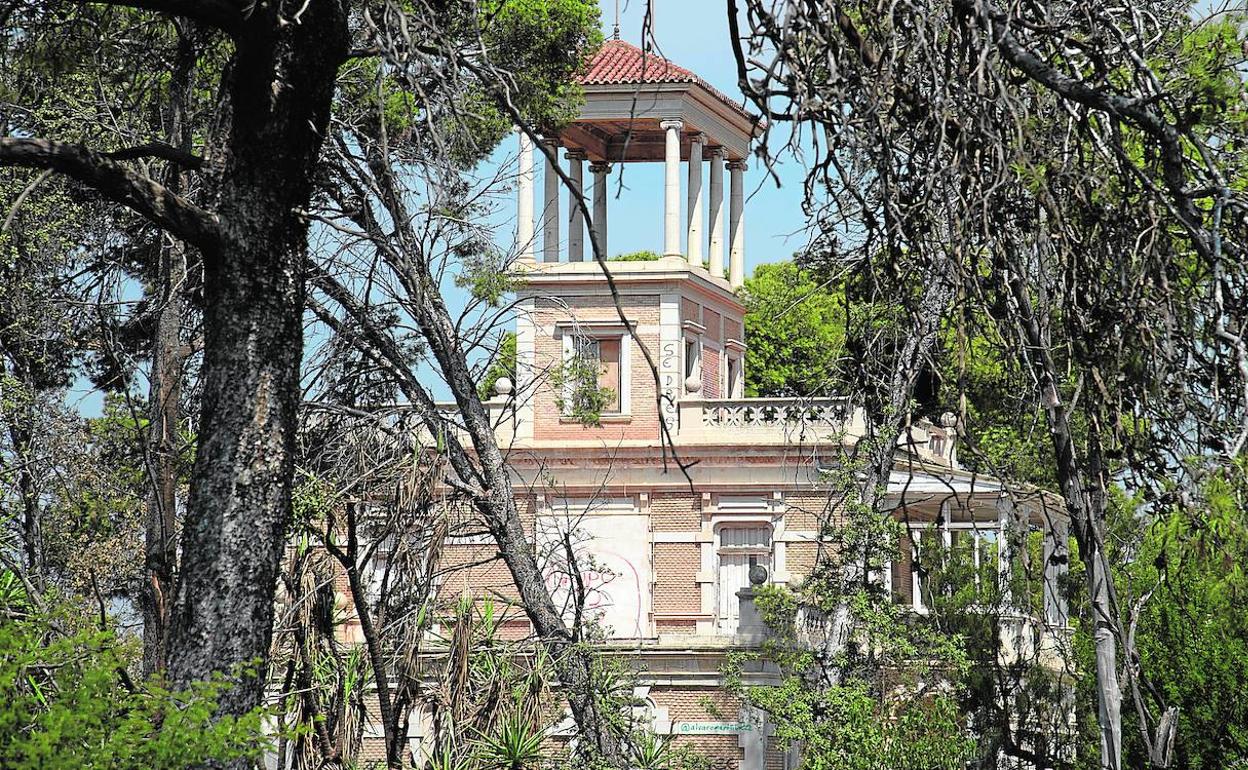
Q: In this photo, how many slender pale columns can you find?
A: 8